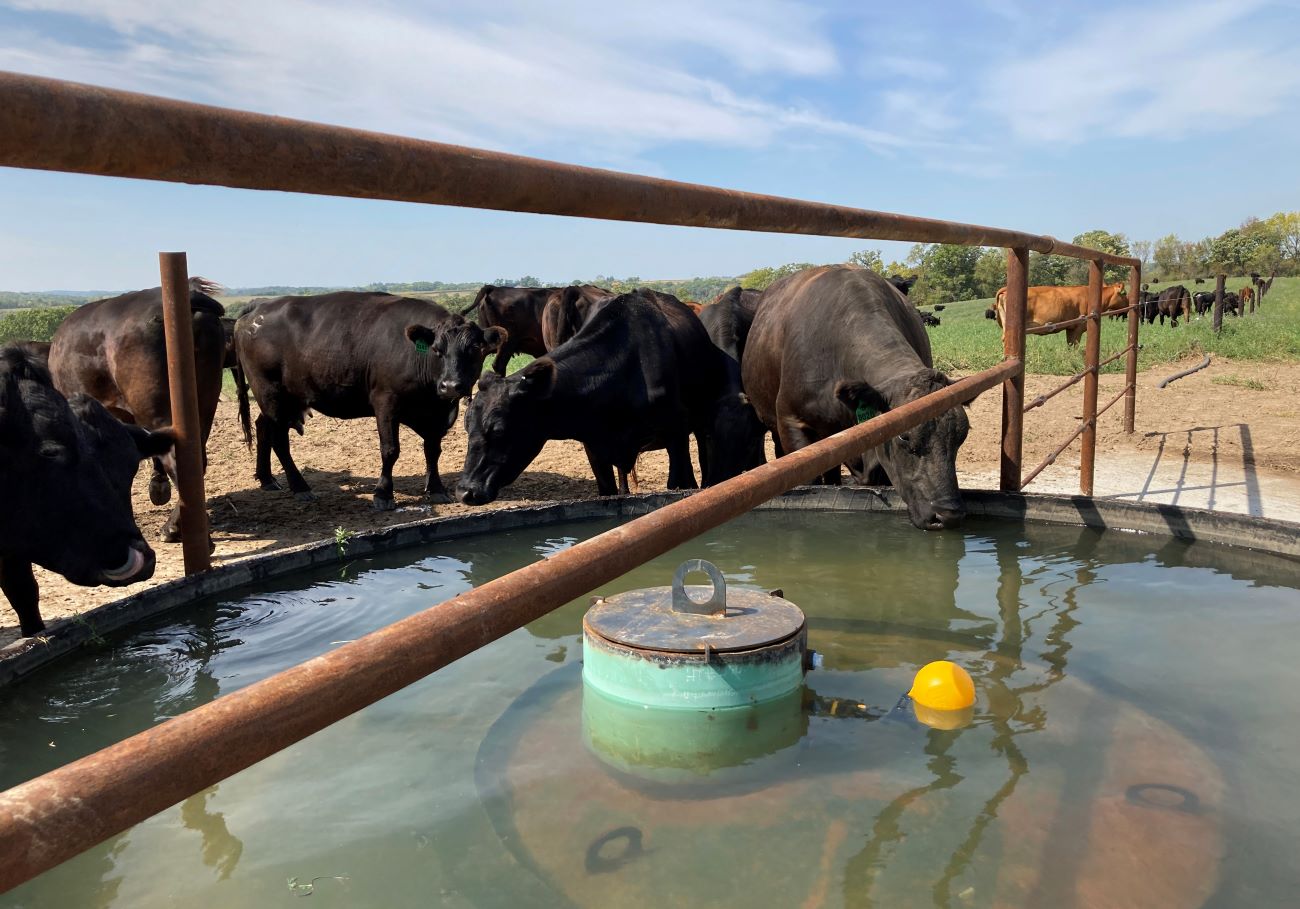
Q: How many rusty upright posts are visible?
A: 4